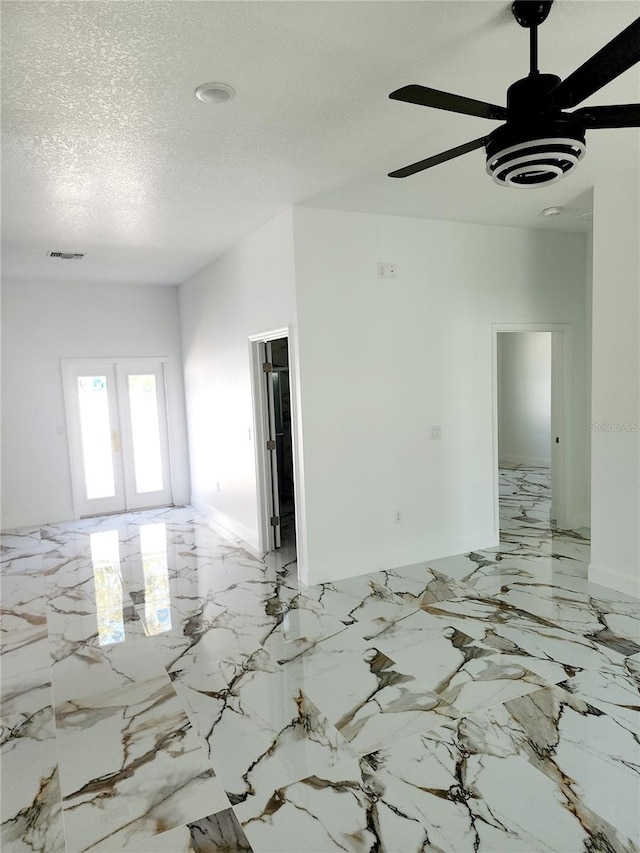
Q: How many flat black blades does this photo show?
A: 4